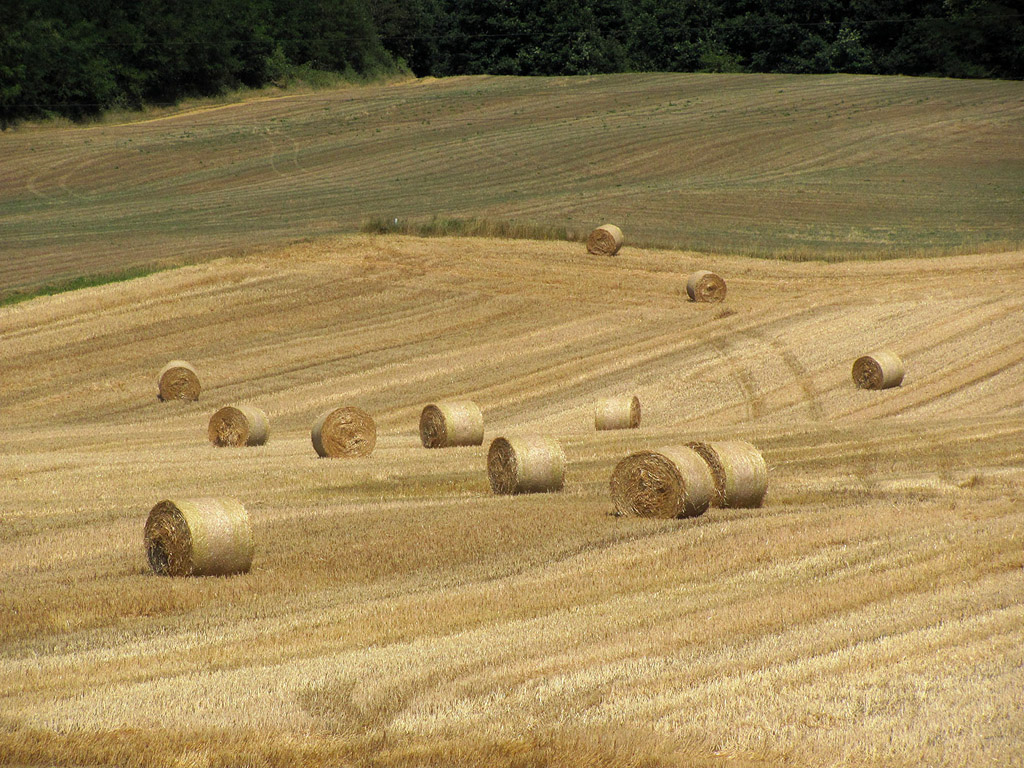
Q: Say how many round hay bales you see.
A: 12